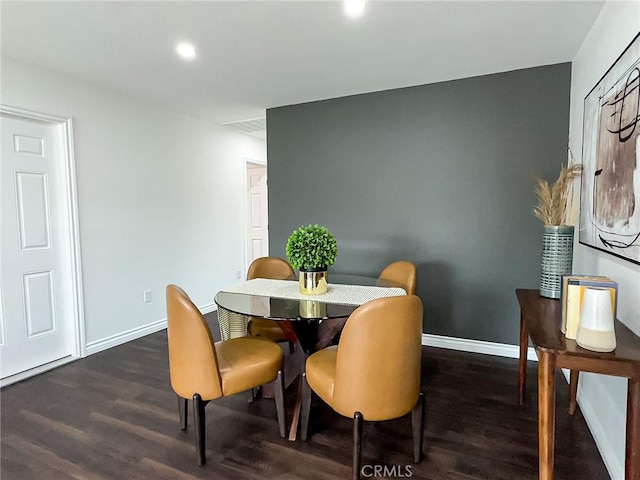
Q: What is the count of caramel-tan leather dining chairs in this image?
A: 4